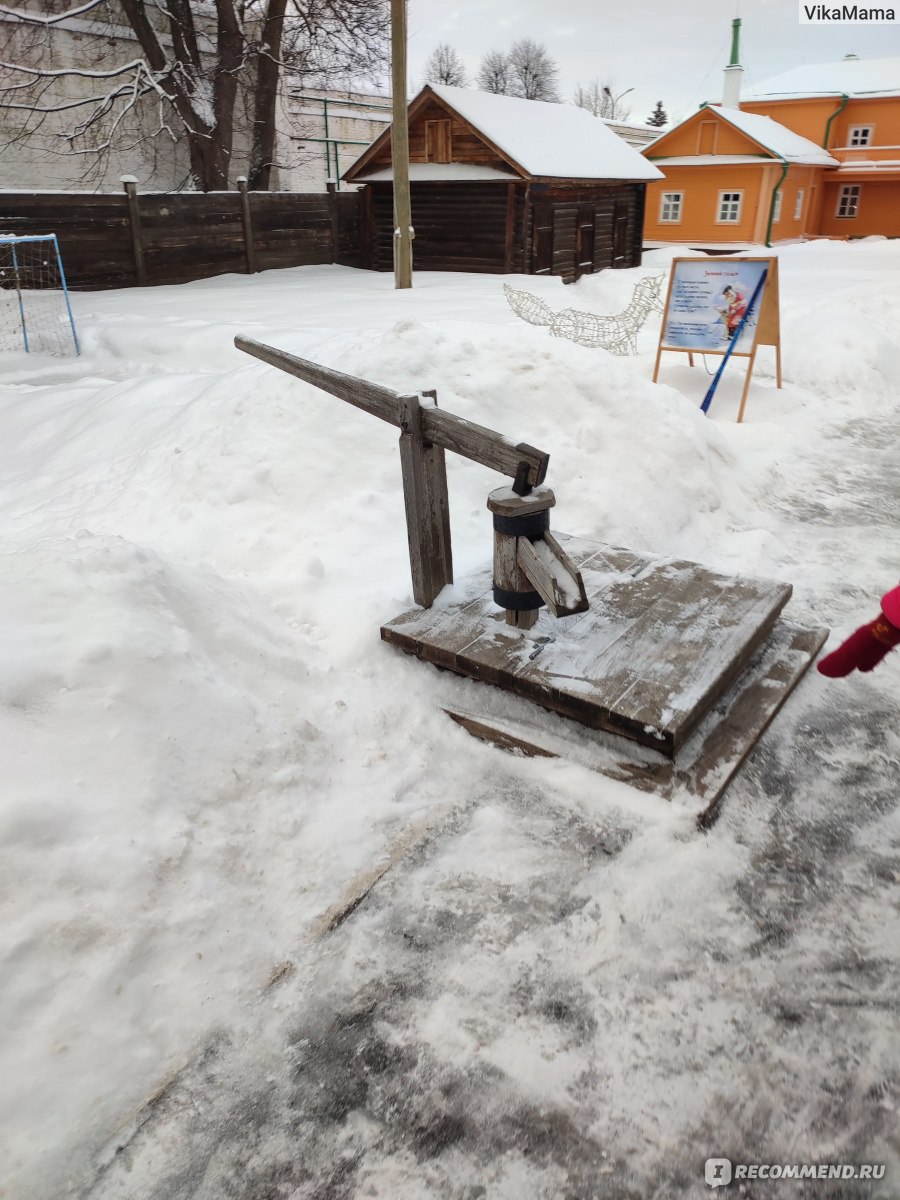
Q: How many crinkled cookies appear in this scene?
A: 0